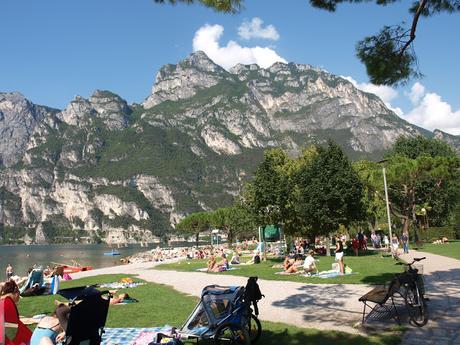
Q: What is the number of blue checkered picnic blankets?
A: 1